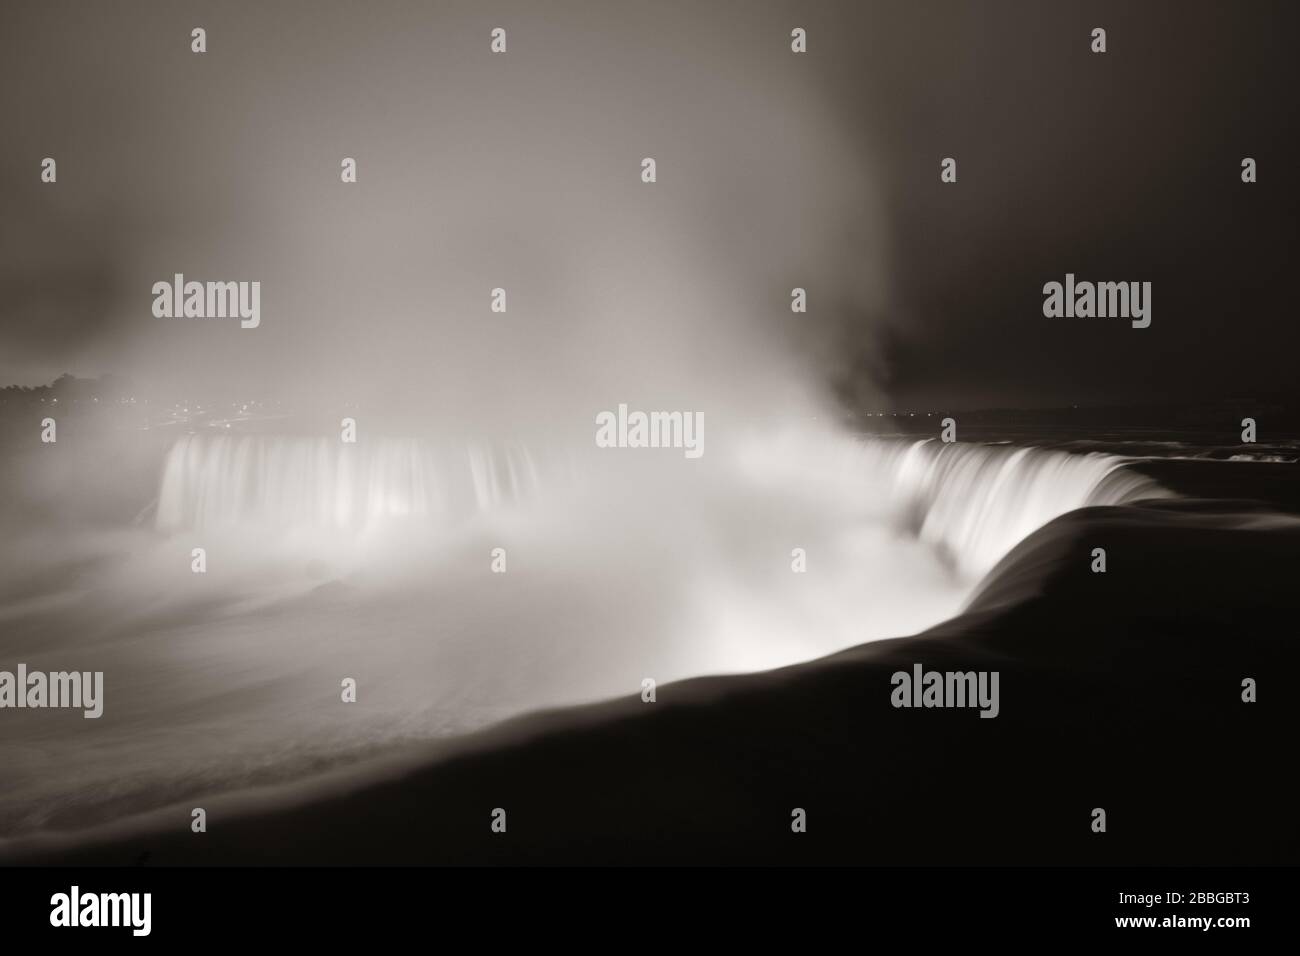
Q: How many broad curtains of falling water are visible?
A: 2